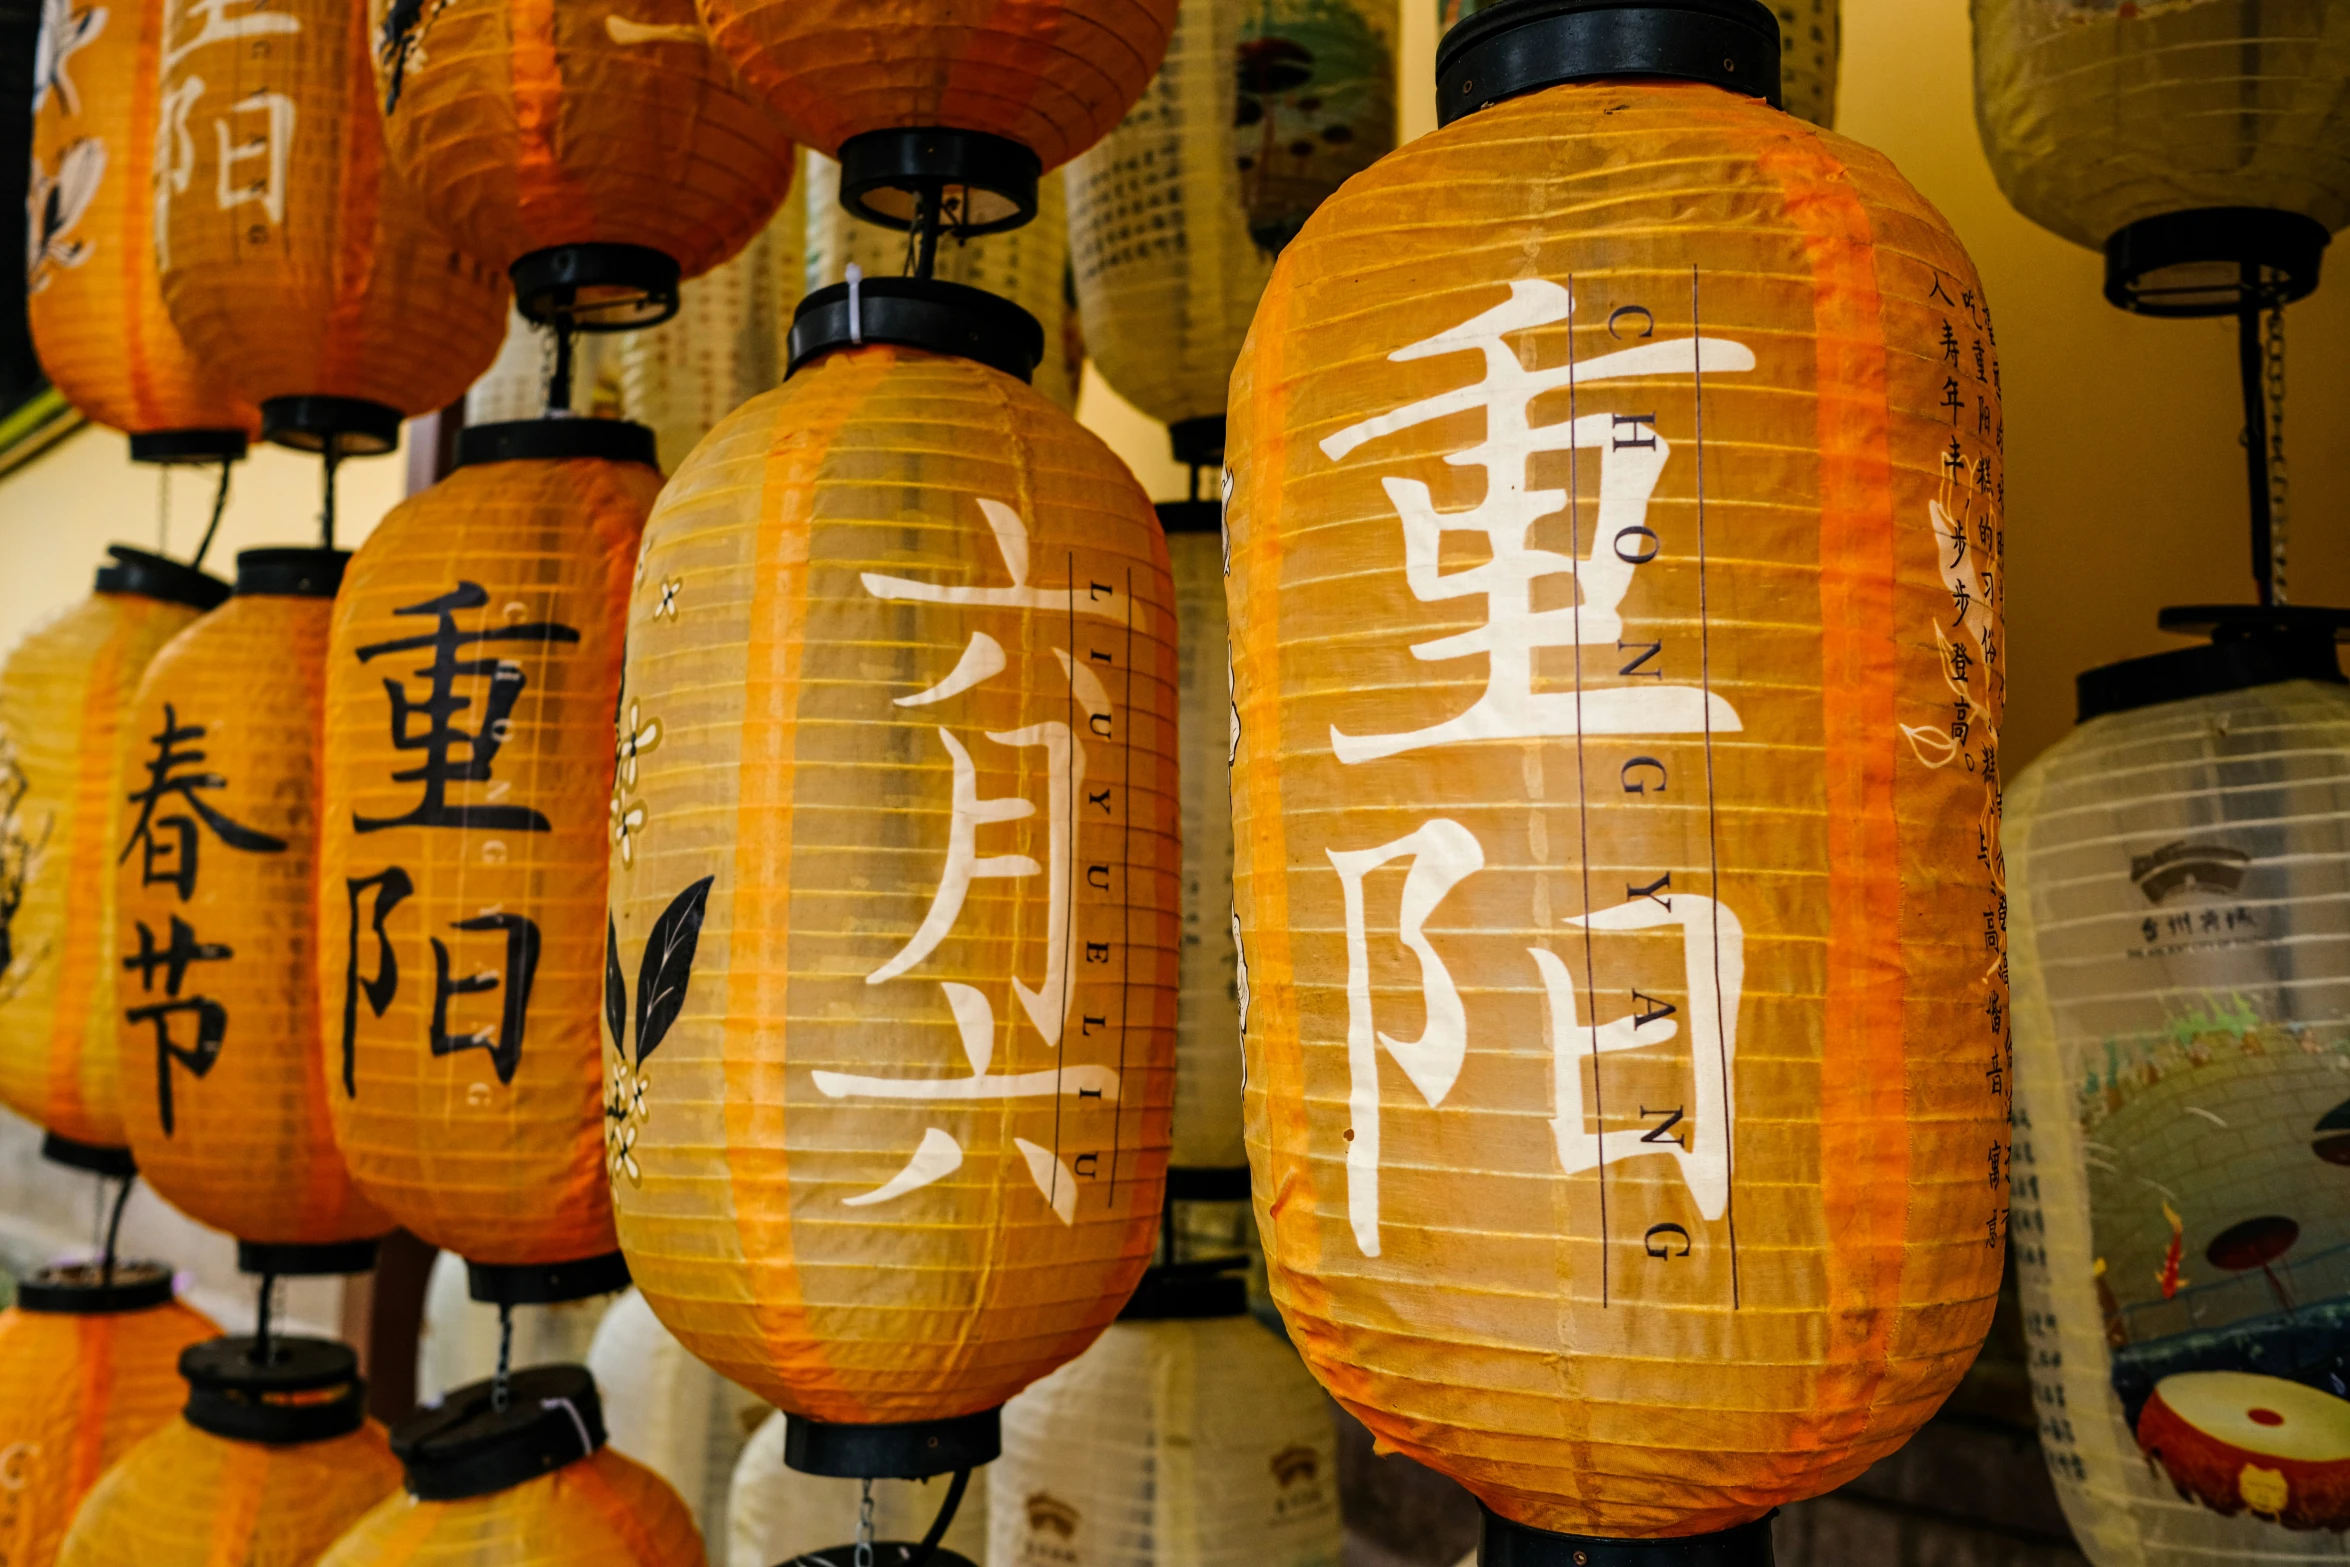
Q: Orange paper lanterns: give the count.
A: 12